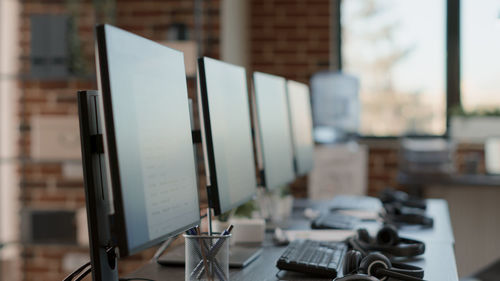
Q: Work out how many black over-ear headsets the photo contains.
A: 4